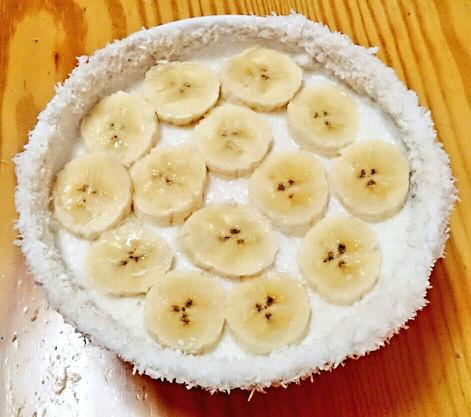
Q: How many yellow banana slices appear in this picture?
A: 14